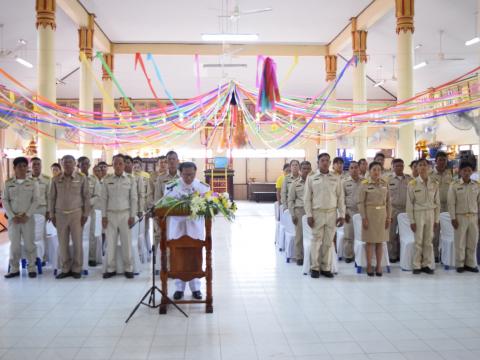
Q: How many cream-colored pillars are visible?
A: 6